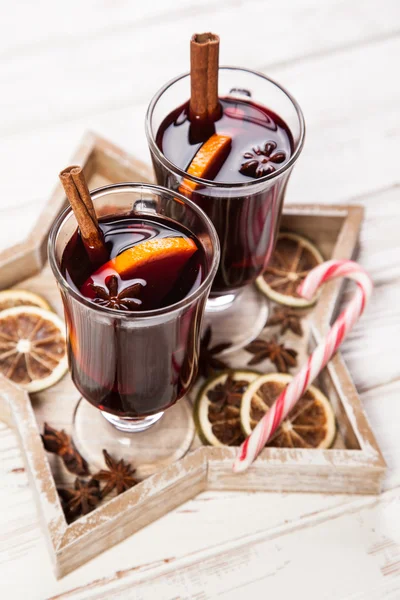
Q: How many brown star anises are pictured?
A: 9